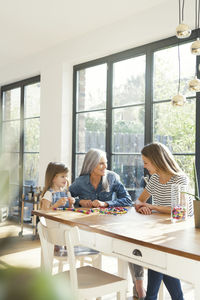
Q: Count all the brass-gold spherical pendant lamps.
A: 4